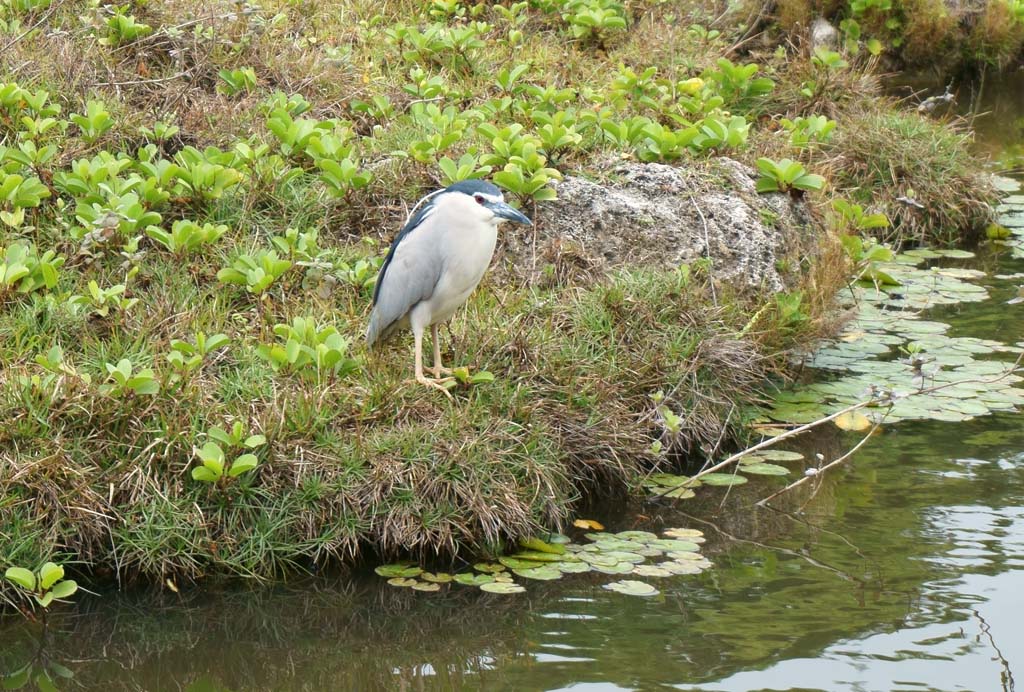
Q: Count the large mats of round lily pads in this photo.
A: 2